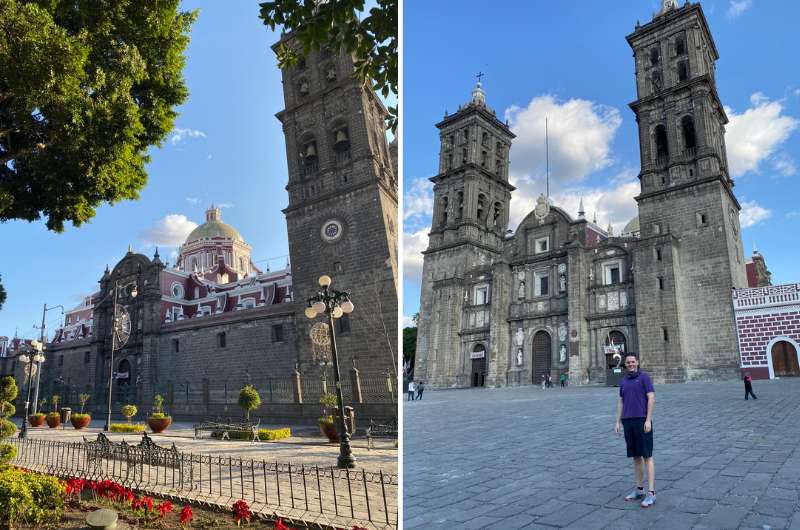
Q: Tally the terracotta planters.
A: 5